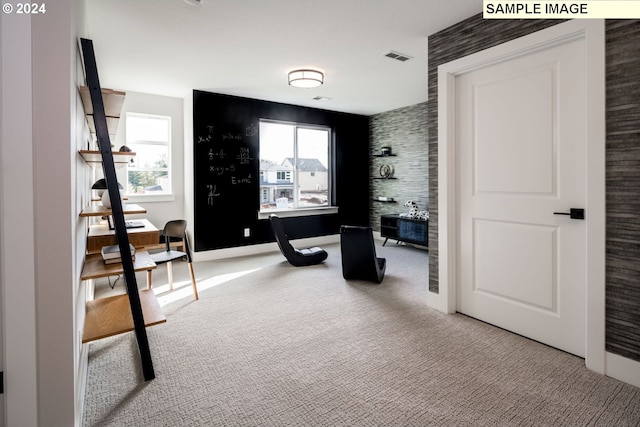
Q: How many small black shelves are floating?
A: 3